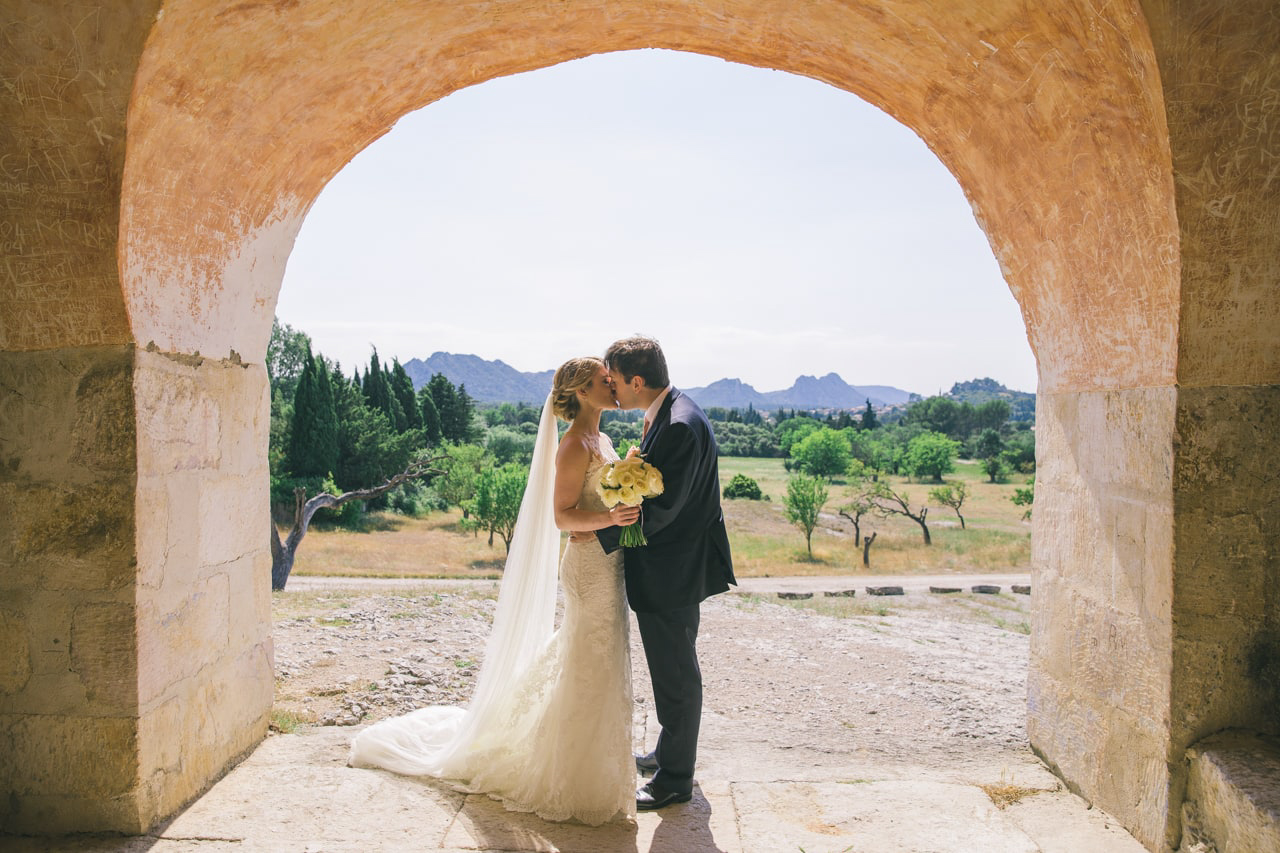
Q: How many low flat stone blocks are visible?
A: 6